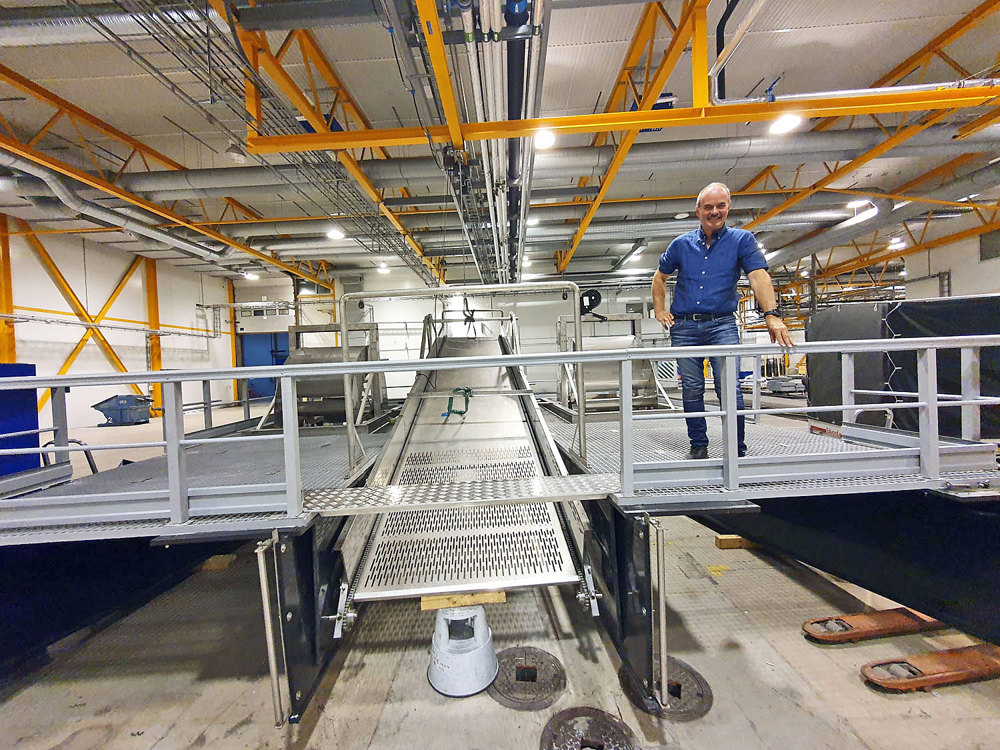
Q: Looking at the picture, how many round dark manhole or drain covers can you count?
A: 3